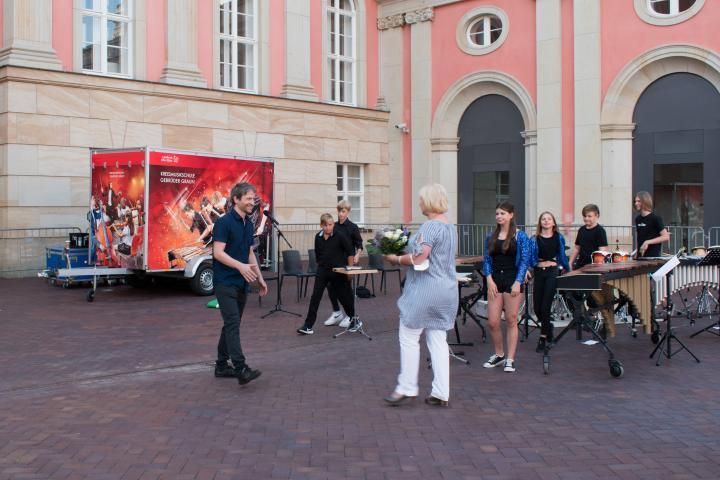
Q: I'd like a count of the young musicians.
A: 6